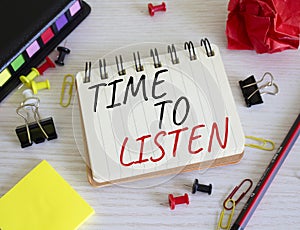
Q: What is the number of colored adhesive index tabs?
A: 6